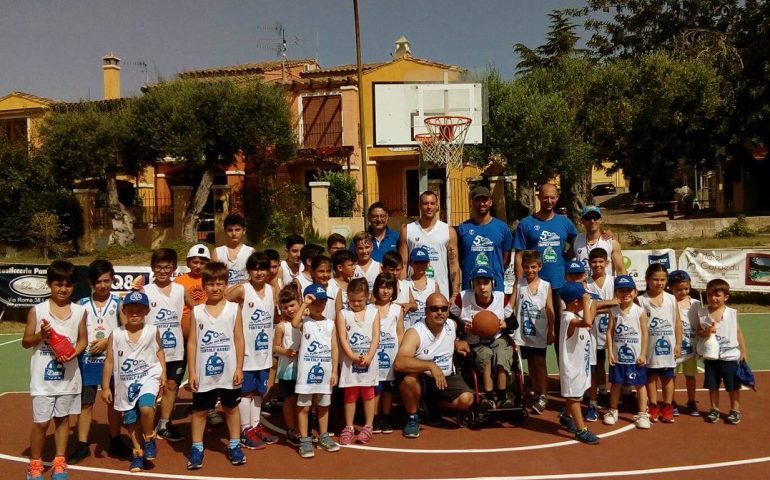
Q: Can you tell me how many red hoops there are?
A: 2